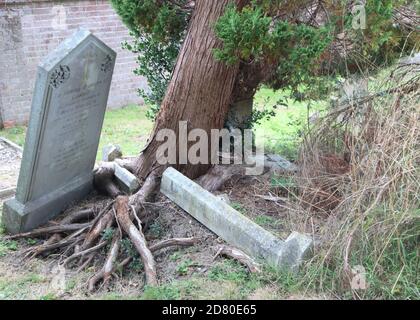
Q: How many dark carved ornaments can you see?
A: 2